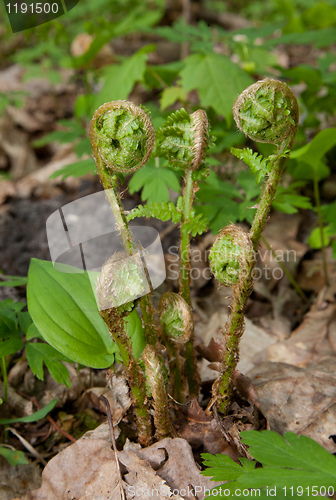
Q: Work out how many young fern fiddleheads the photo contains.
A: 7